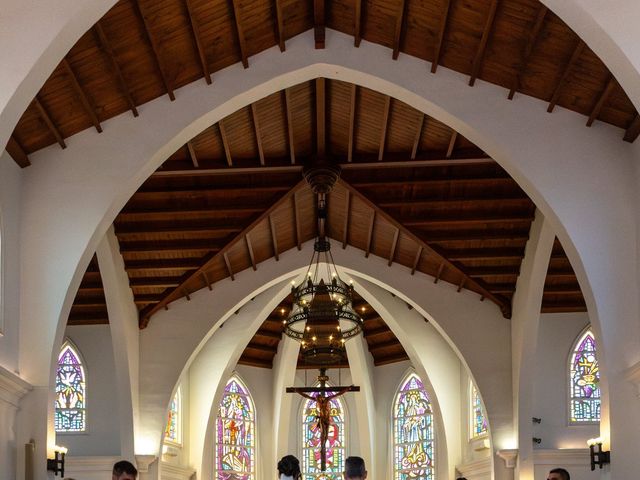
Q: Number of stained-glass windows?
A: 7